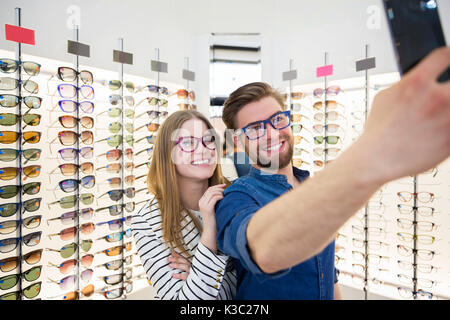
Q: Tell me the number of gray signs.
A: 6